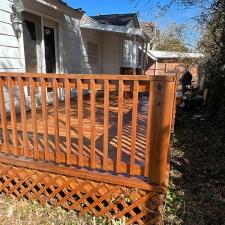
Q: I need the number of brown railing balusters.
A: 13